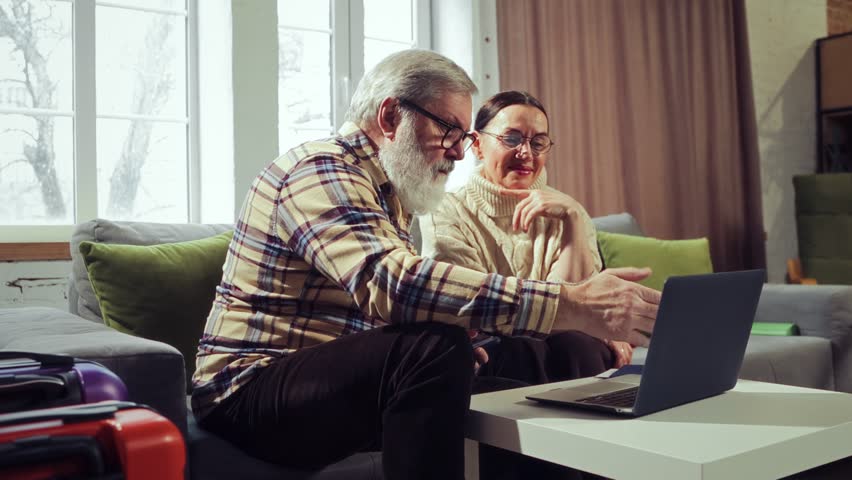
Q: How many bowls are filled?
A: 0